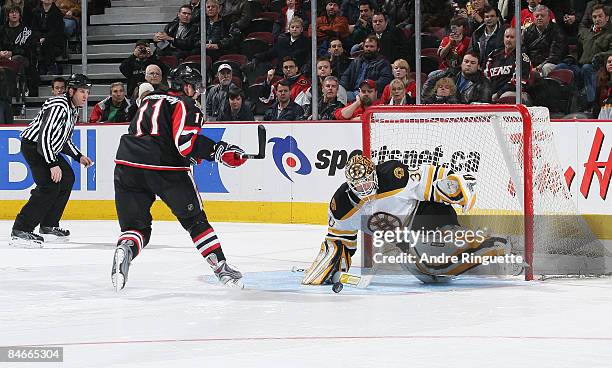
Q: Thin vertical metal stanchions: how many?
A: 5